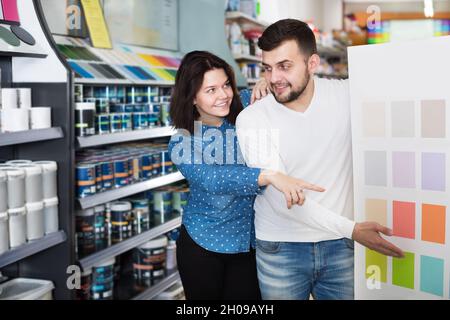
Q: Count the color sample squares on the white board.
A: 12